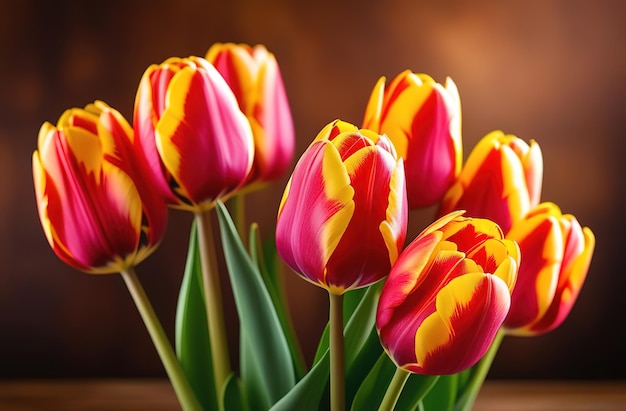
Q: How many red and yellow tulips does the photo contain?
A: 8